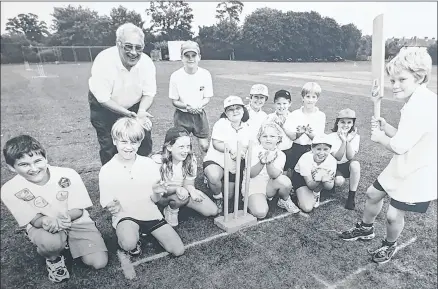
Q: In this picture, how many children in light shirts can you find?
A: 12